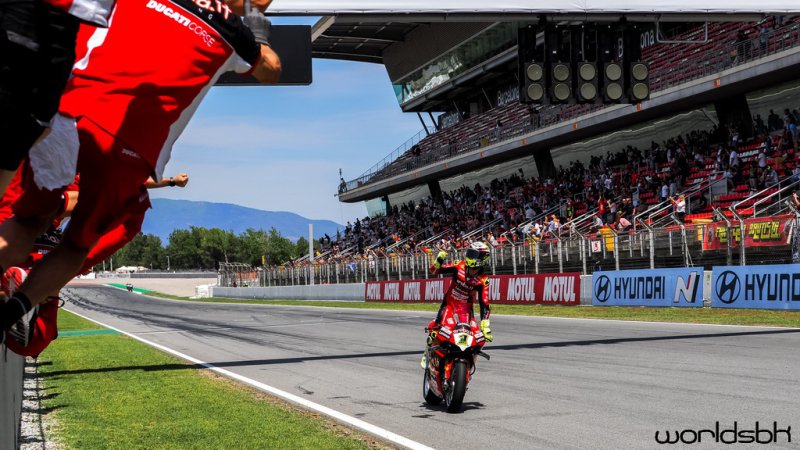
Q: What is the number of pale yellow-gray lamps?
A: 10